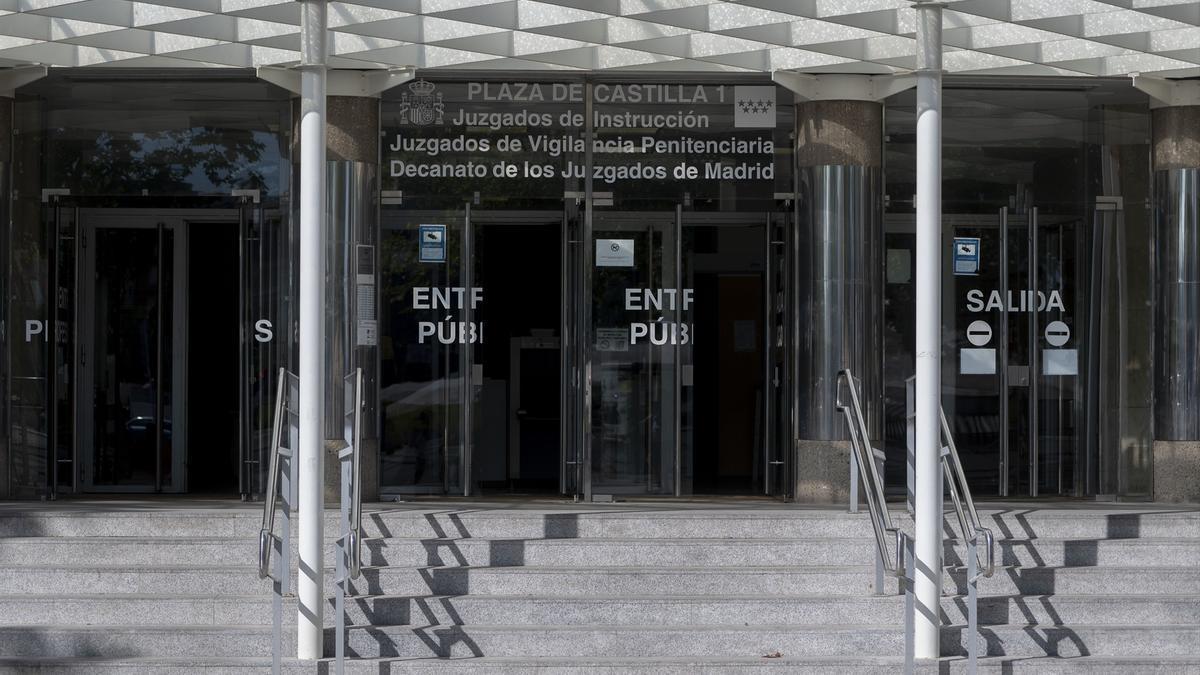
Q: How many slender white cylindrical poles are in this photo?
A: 2